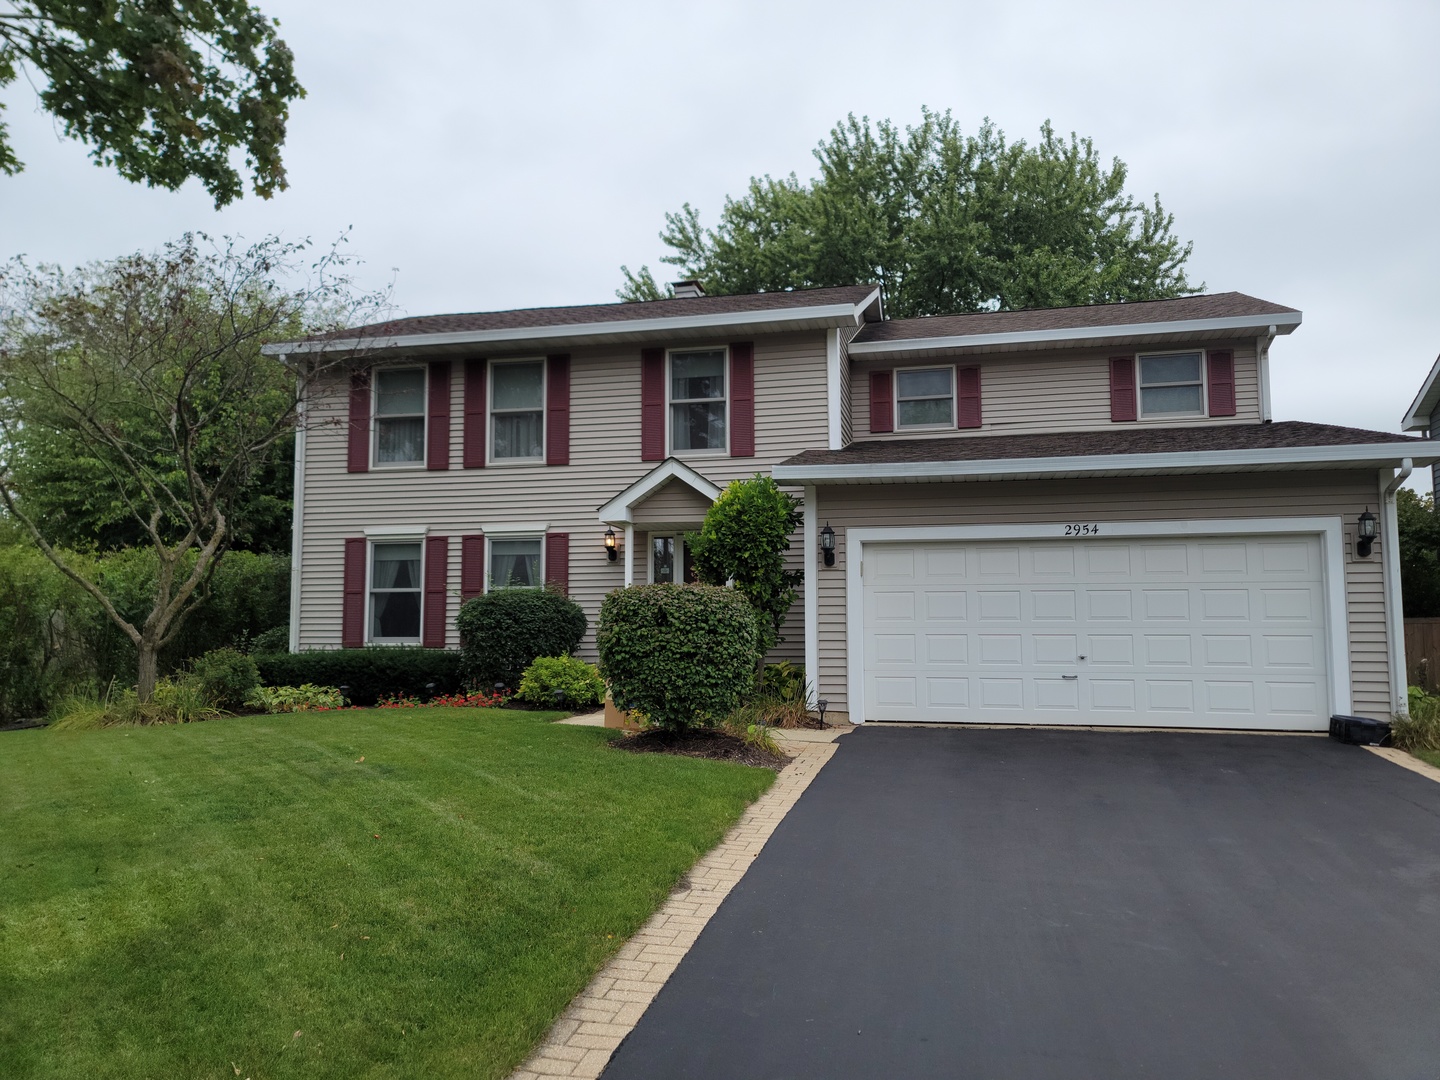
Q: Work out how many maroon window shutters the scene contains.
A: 14